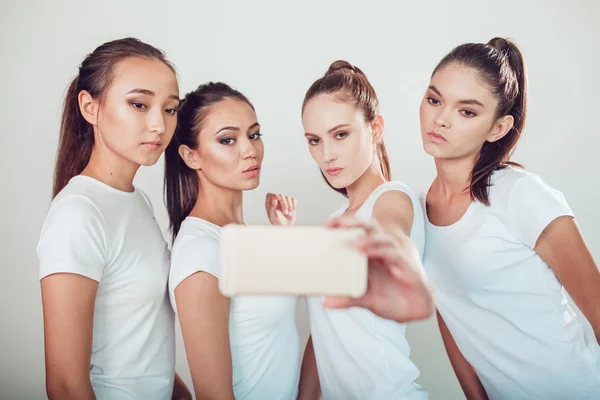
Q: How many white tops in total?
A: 4